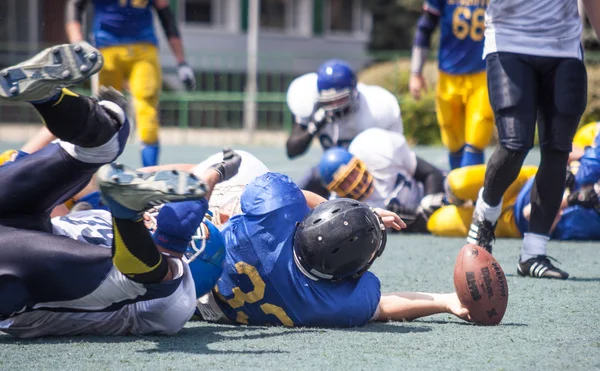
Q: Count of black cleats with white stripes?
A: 2